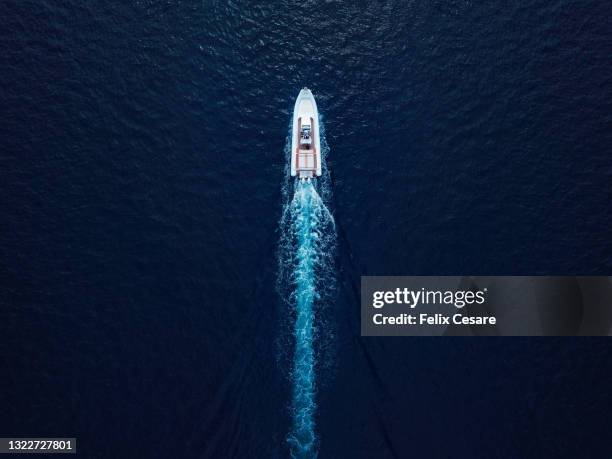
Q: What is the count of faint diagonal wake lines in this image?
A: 2